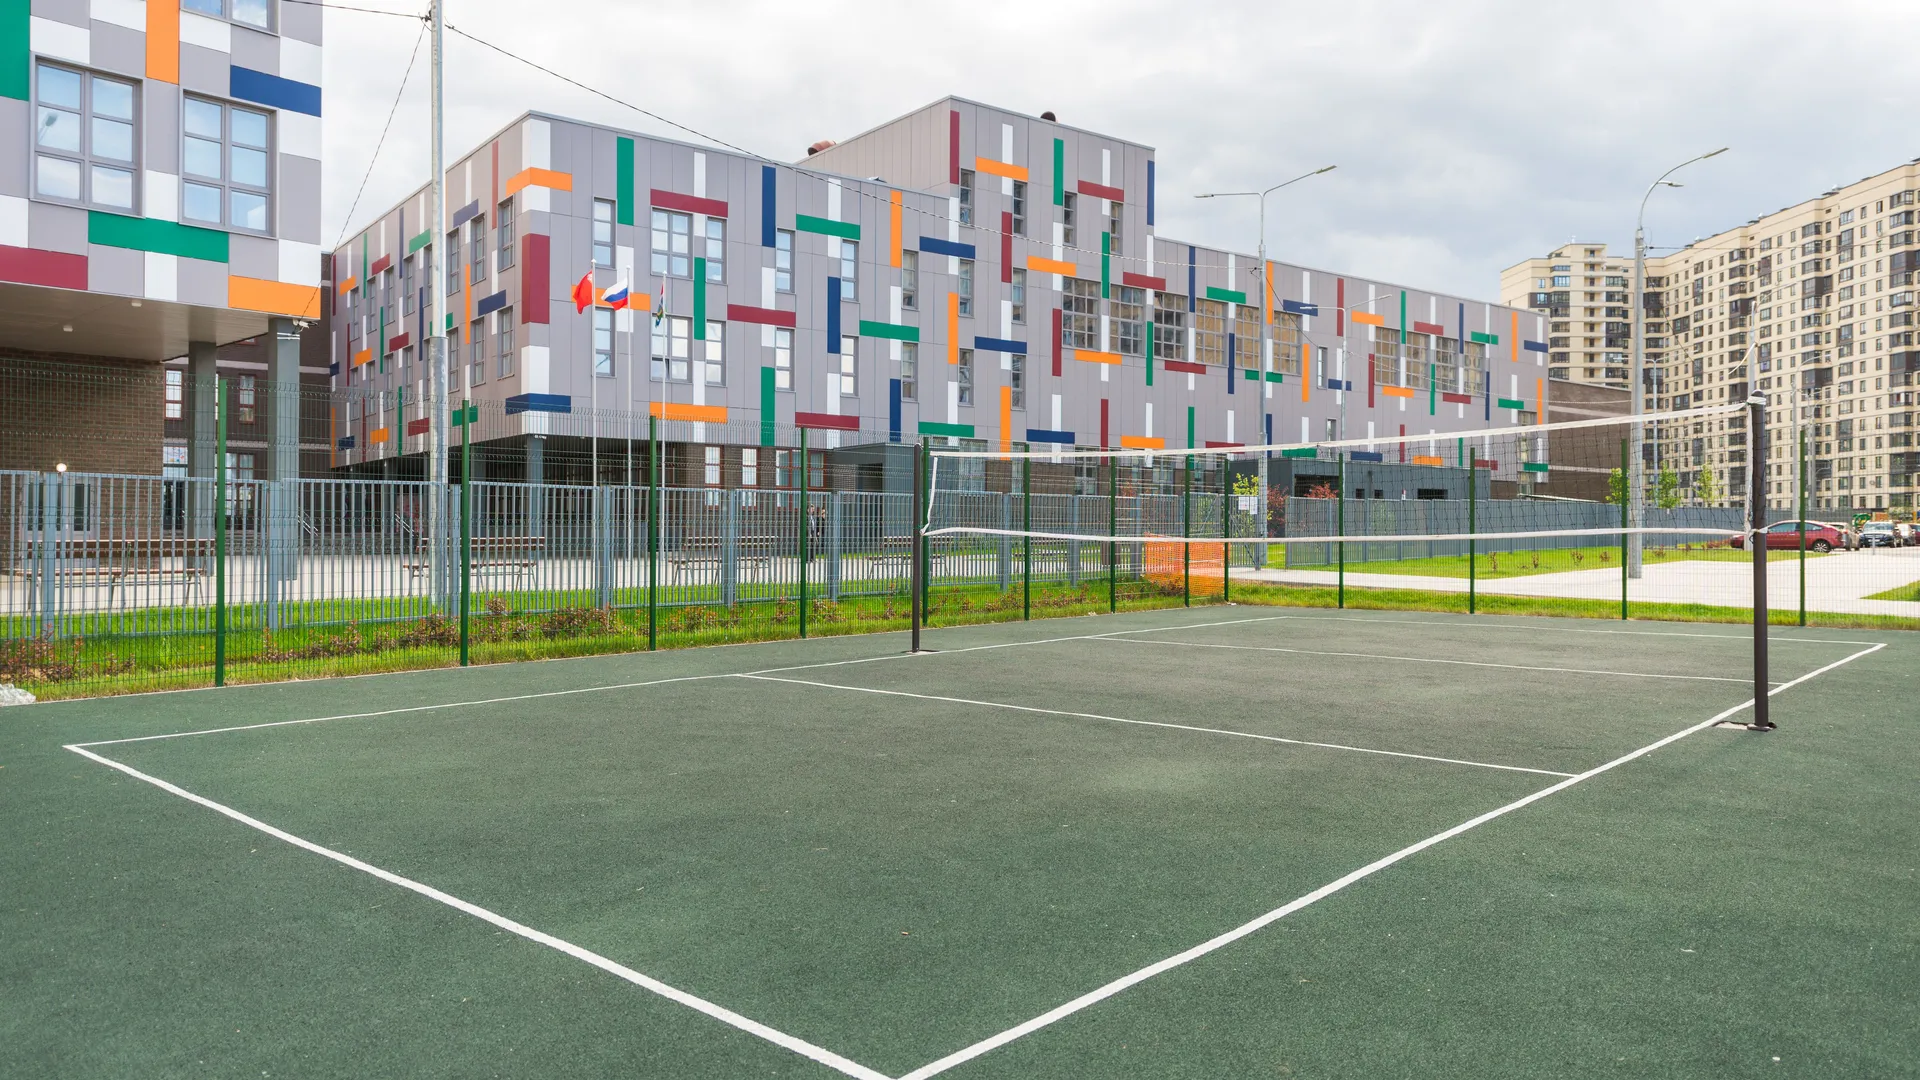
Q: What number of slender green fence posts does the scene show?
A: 13